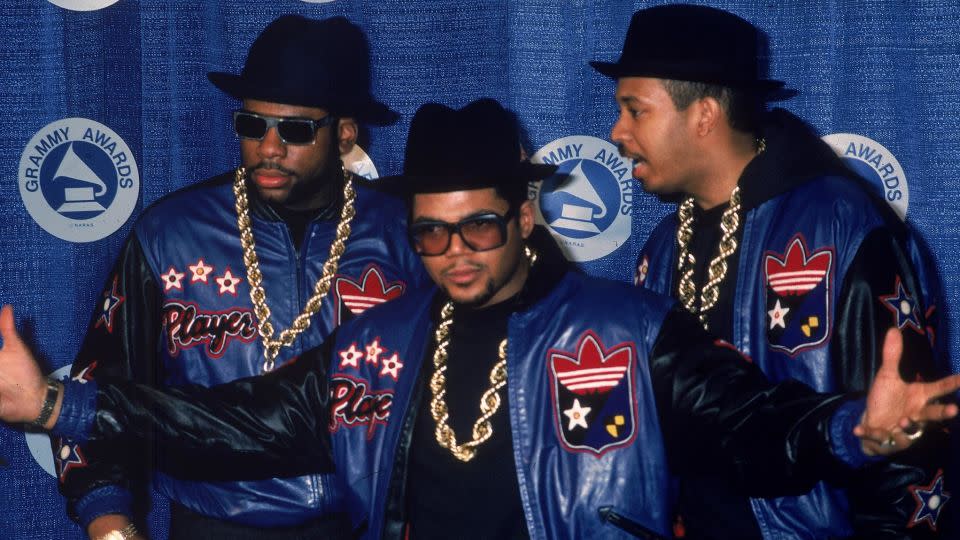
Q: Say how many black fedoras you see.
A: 3